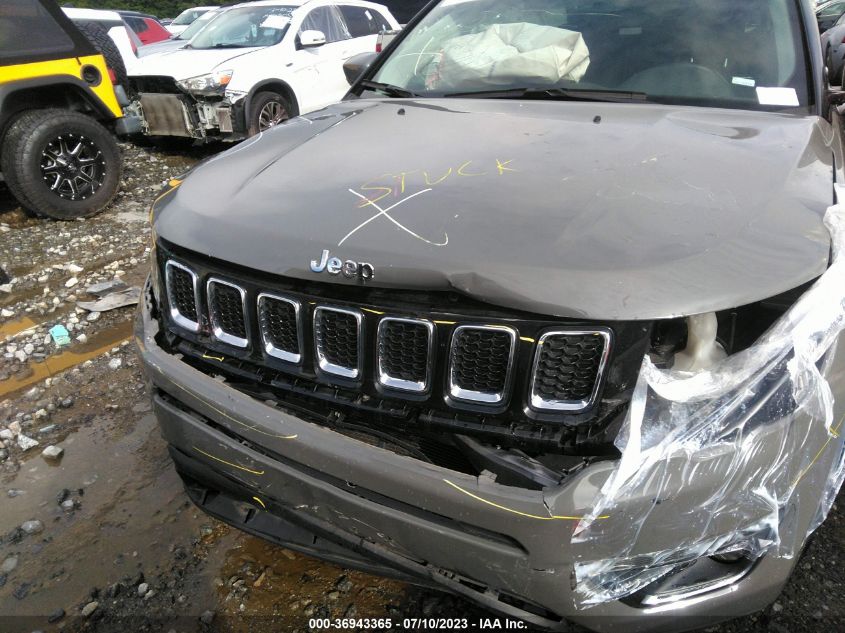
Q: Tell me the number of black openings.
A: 7